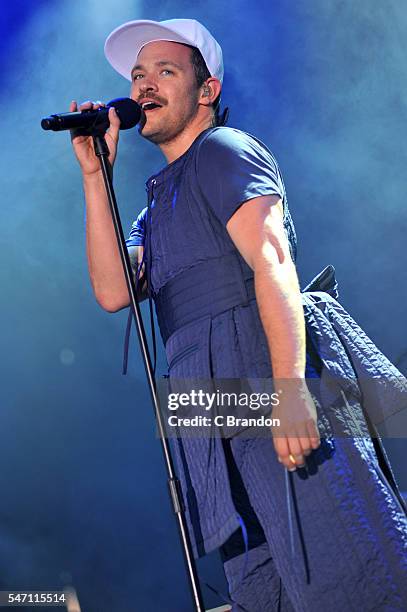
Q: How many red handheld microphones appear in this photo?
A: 0